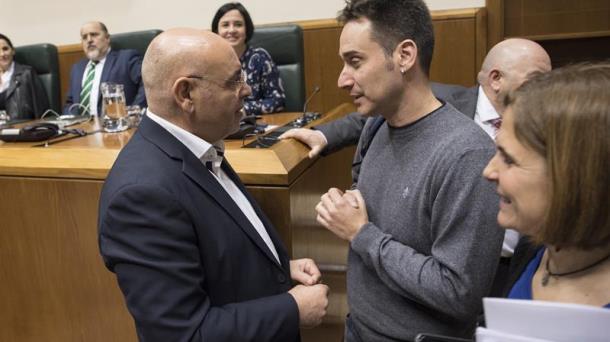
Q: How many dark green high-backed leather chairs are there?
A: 3